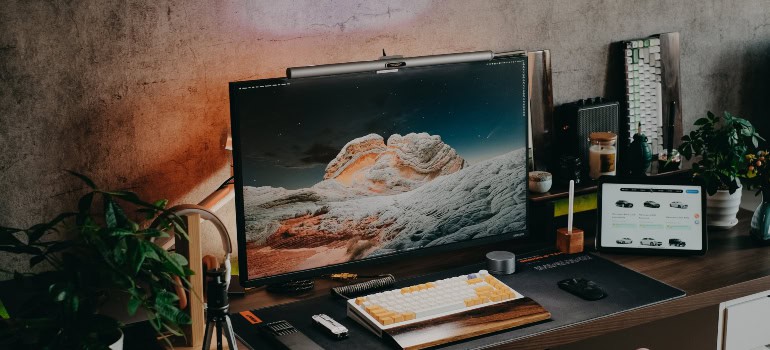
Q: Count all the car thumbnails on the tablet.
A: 6